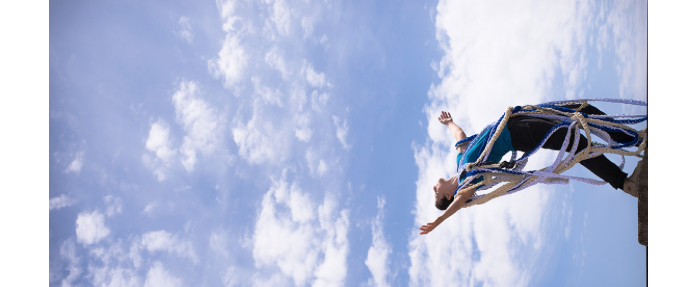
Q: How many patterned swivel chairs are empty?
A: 0